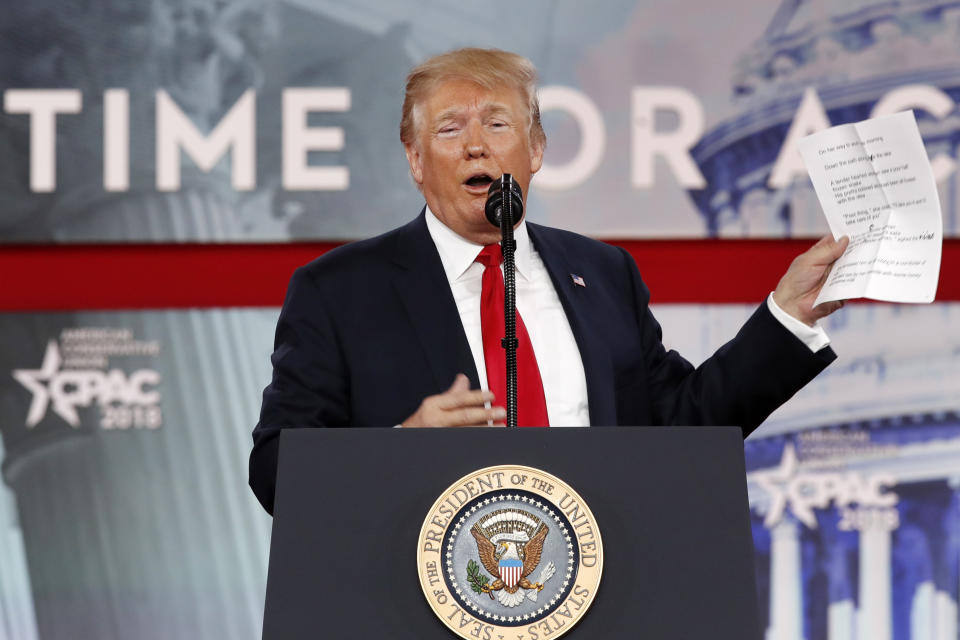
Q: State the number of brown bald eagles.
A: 1